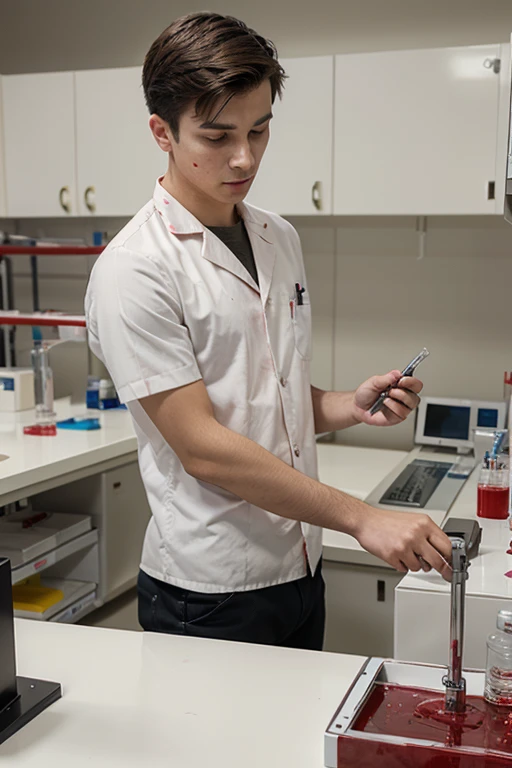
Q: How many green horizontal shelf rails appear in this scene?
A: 0